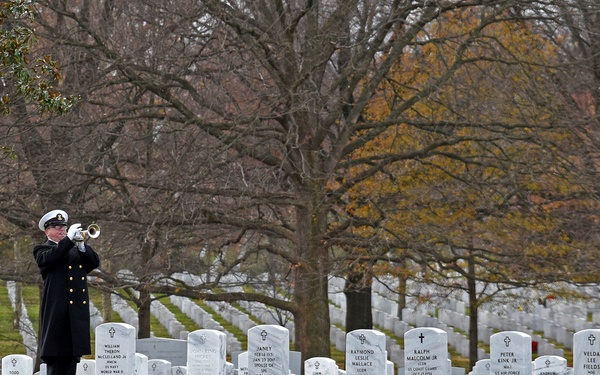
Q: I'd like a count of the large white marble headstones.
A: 7